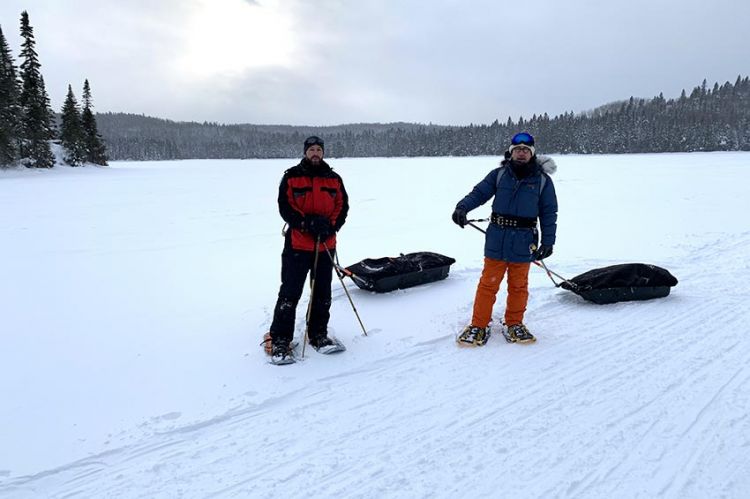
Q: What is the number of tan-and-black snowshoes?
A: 2